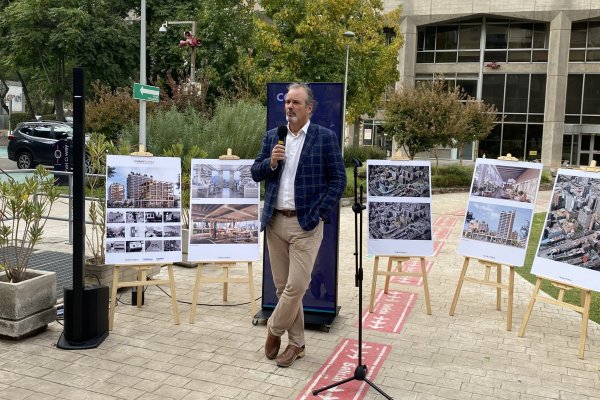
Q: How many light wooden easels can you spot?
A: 5